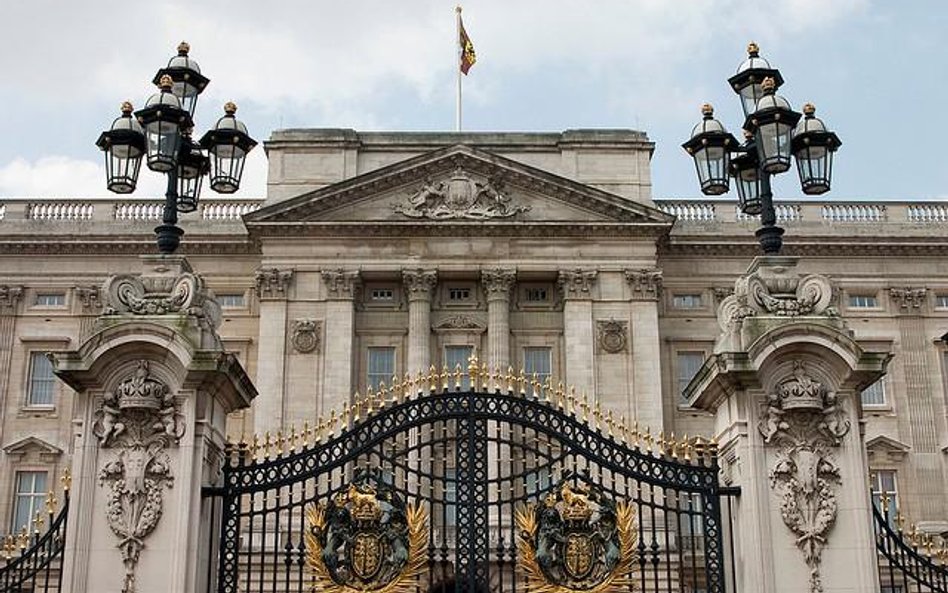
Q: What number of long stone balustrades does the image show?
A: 2